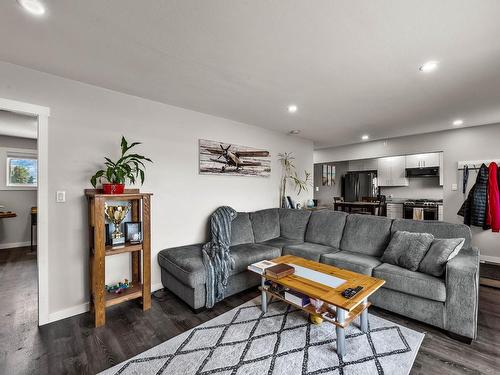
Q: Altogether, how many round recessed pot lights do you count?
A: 5